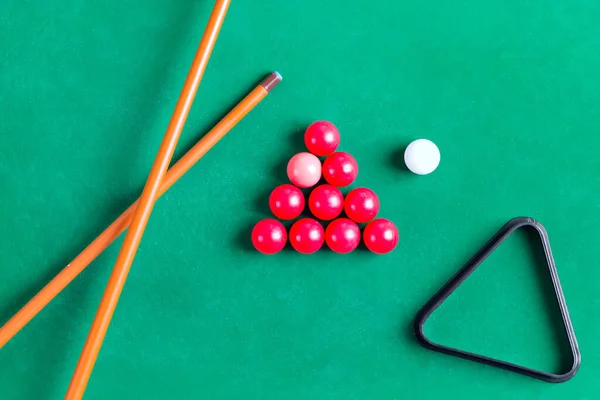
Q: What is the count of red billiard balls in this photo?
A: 9